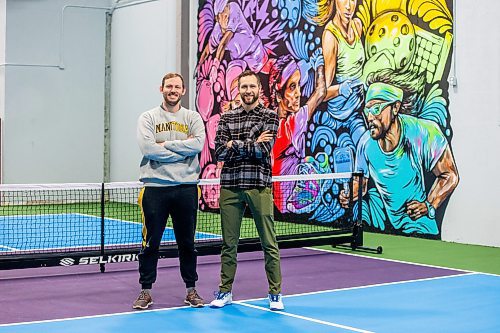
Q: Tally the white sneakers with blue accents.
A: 2